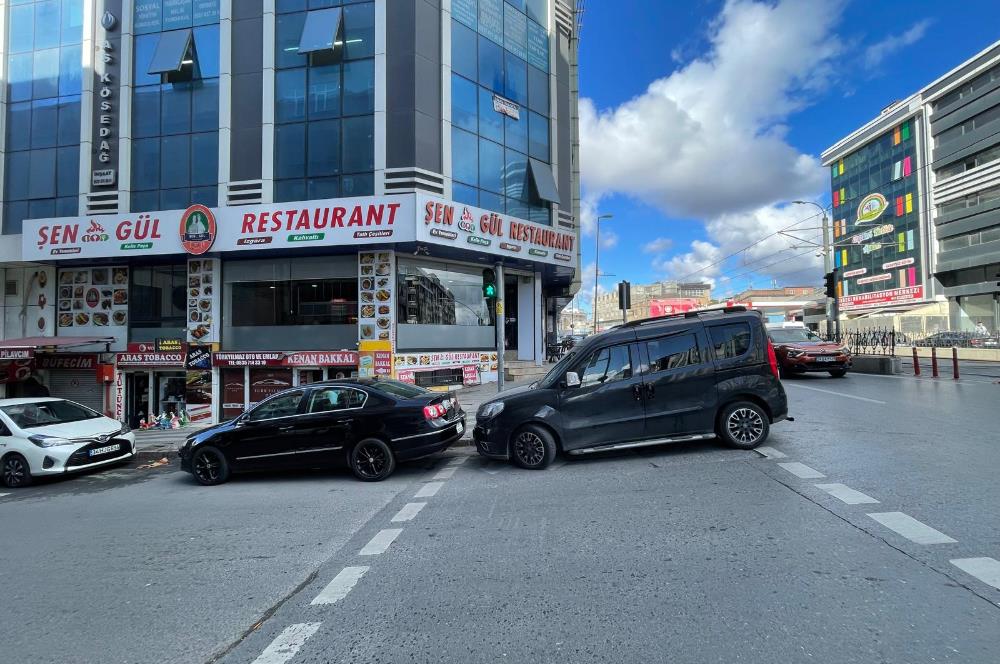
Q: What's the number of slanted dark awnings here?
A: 3